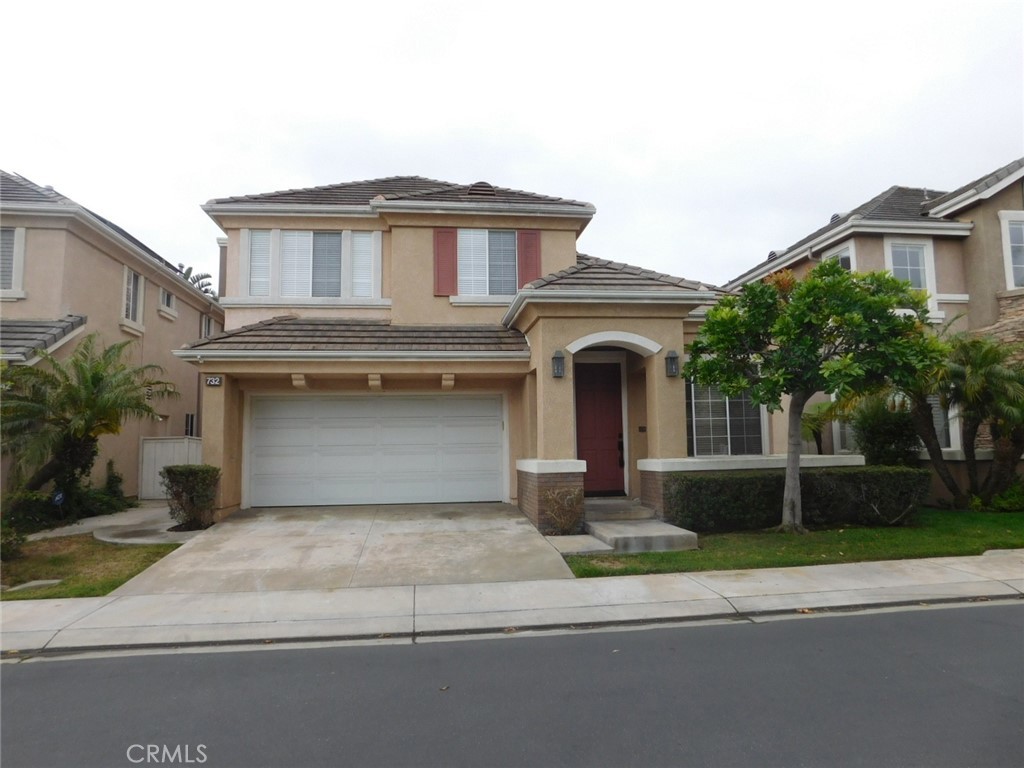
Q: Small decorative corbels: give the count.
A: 3